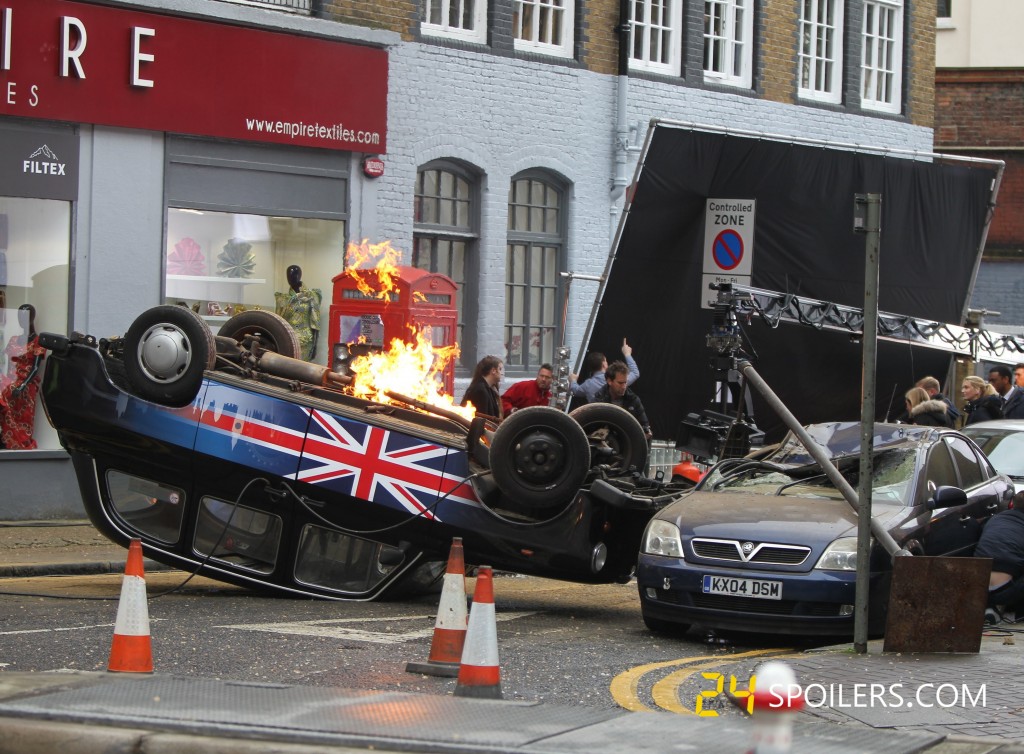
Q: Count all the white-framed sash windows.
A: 6